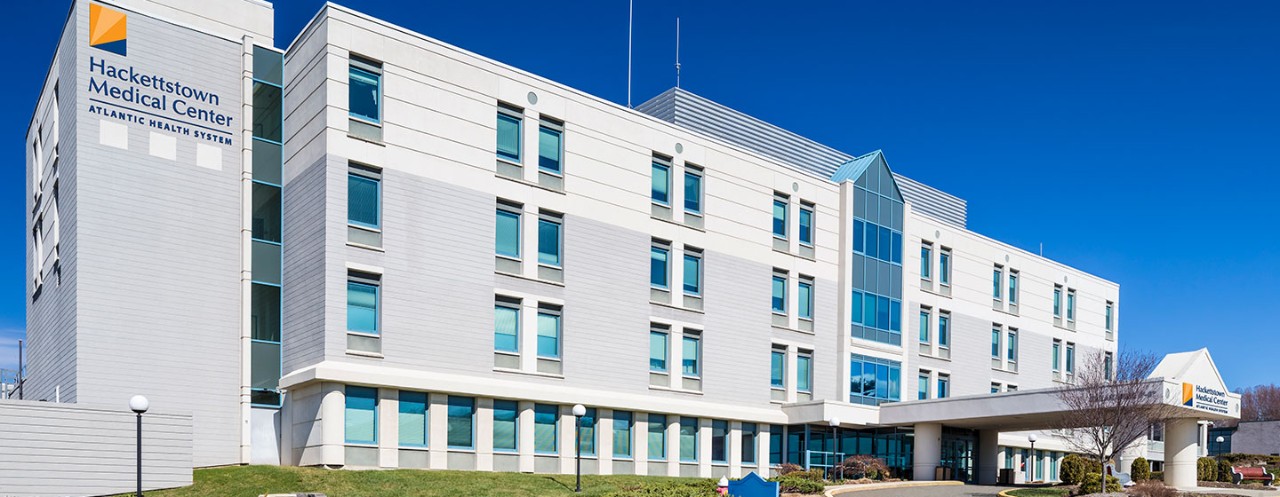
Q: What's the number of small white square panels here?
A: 3